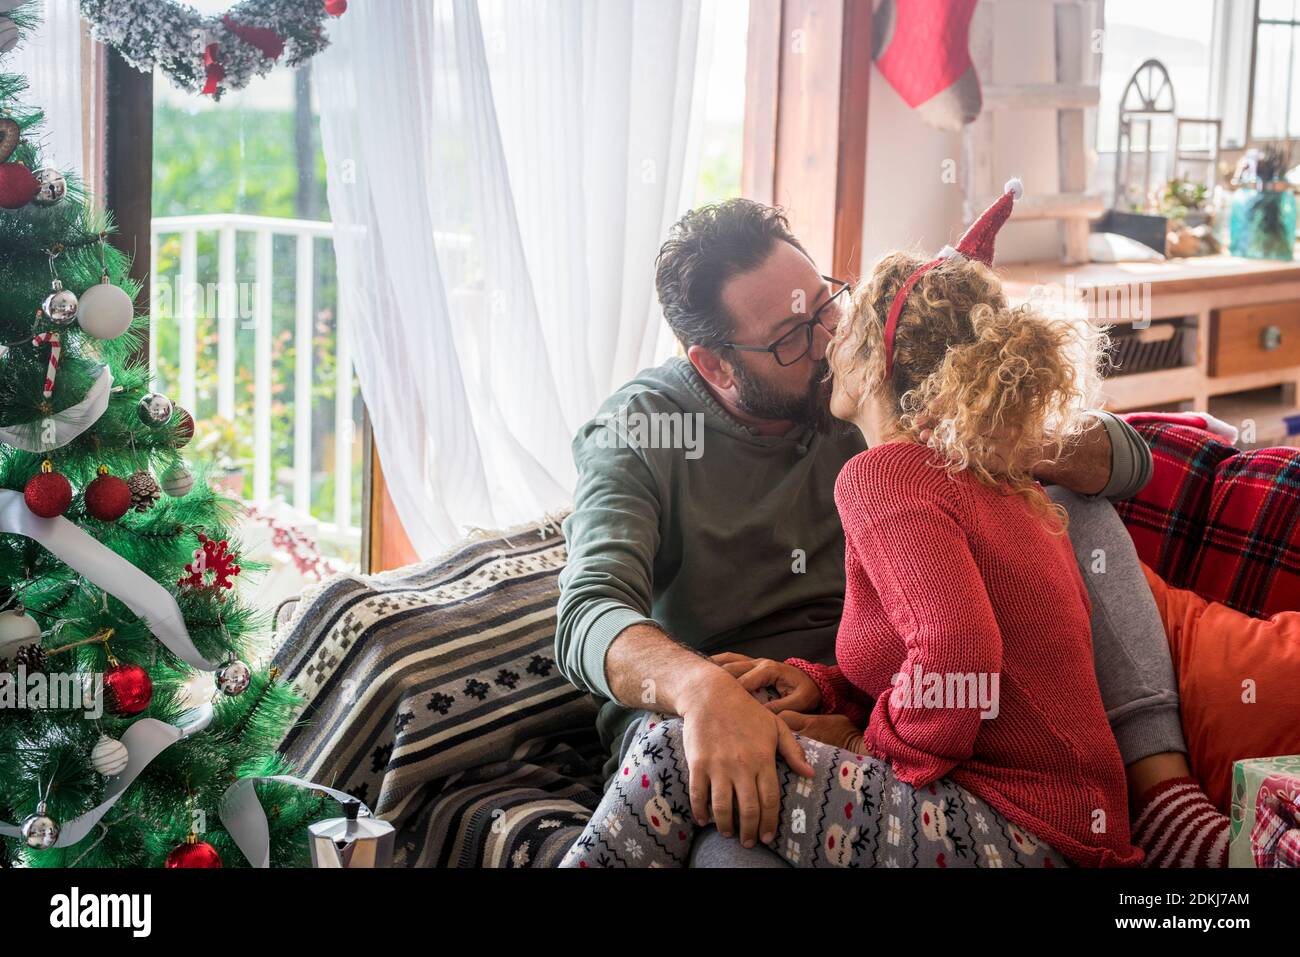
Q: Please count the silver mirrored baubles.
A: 5